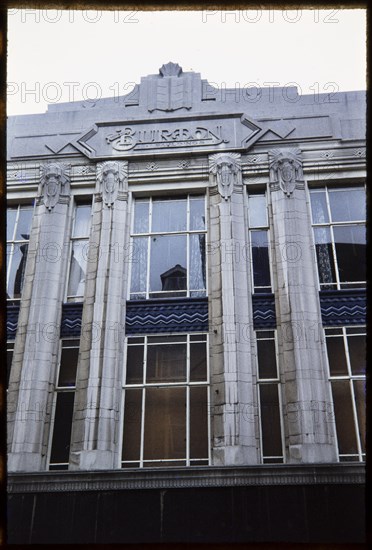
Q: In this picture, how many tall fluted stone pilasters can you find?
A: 4